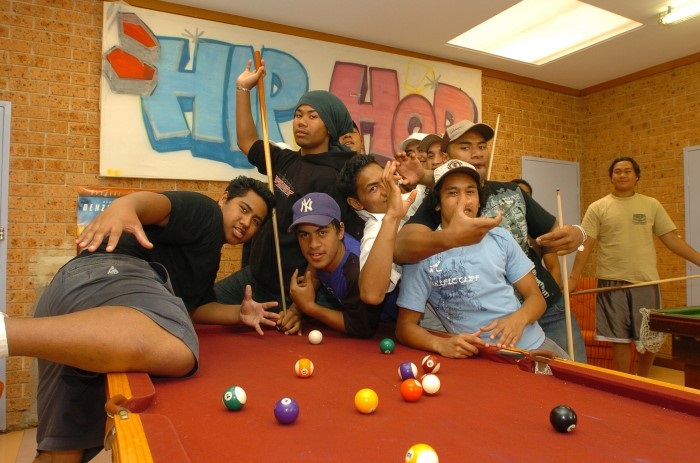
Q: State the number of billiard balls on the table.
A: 12